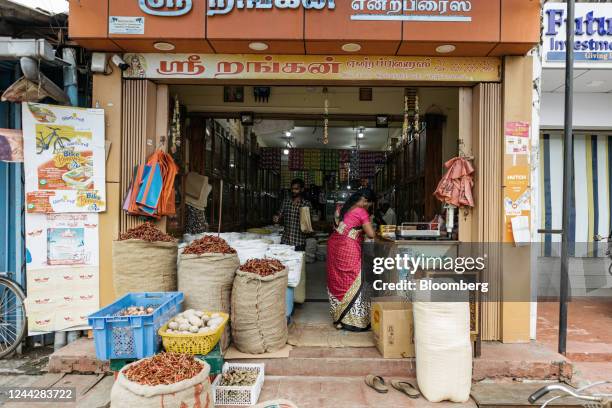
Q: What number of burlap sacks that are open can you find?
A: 4